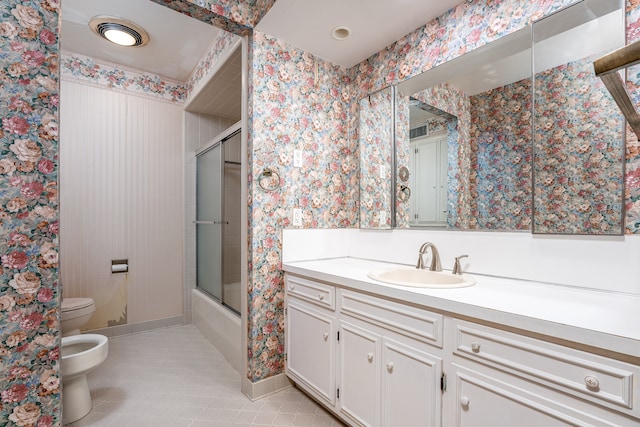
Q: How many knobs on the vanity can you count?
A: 8